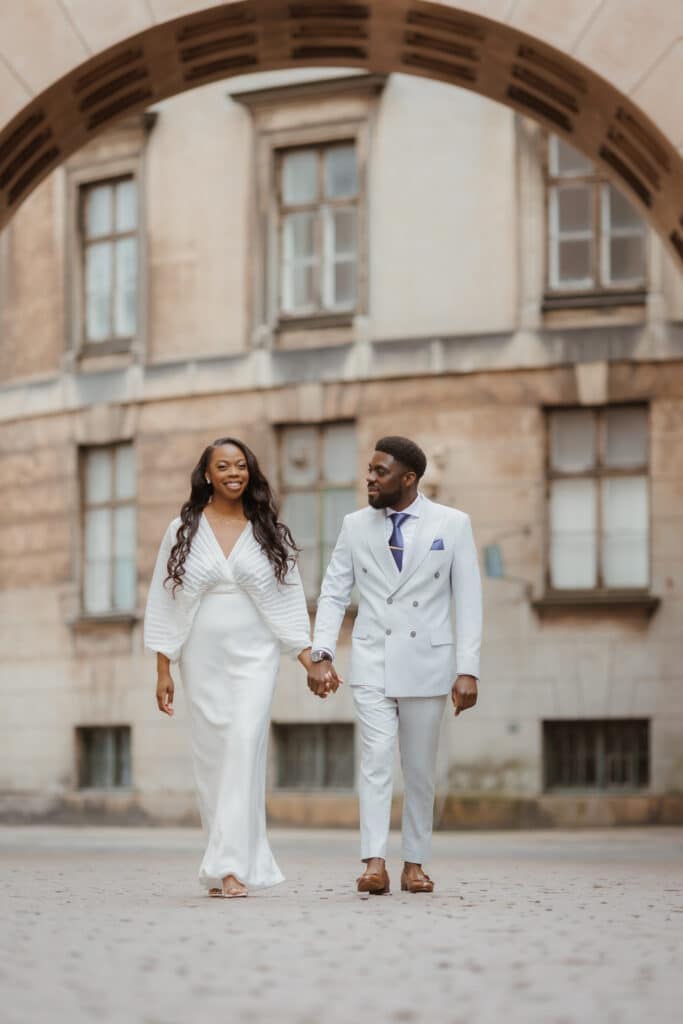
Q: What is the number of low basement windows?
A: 3